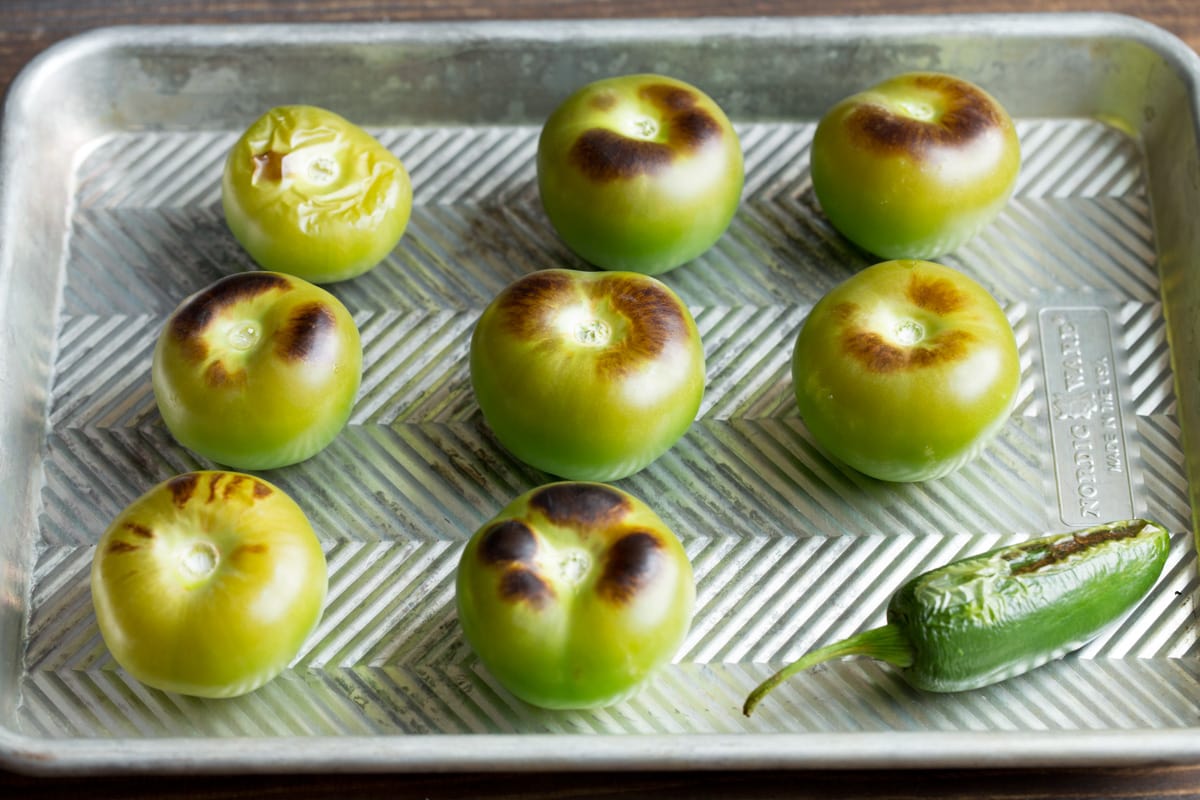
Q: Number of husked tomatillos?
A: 8